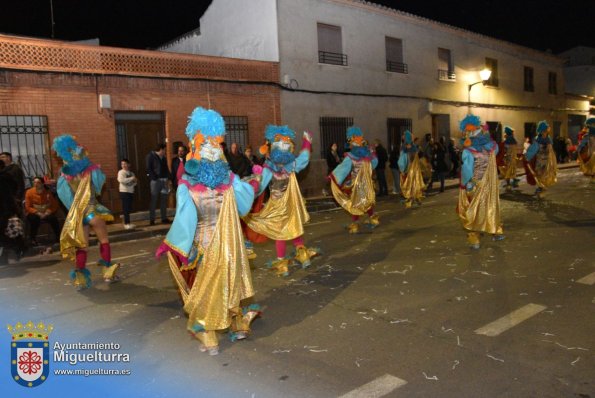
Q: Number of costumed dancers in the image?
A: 9